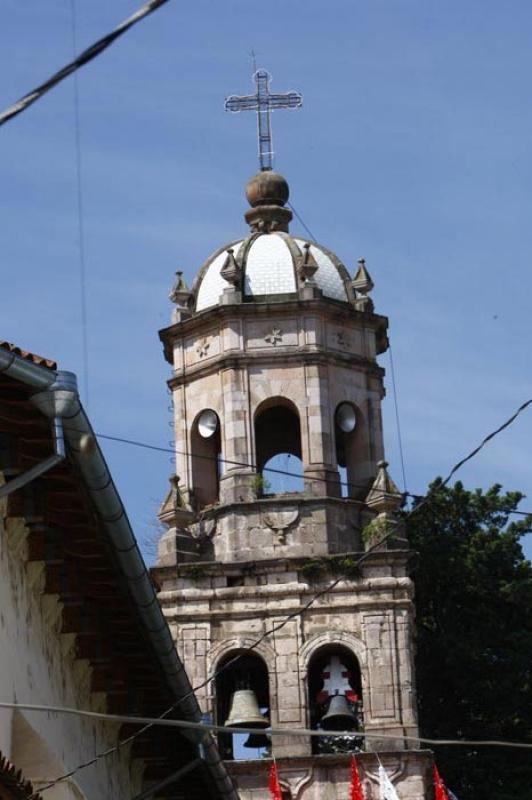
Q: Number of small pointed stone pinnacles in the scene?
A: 6